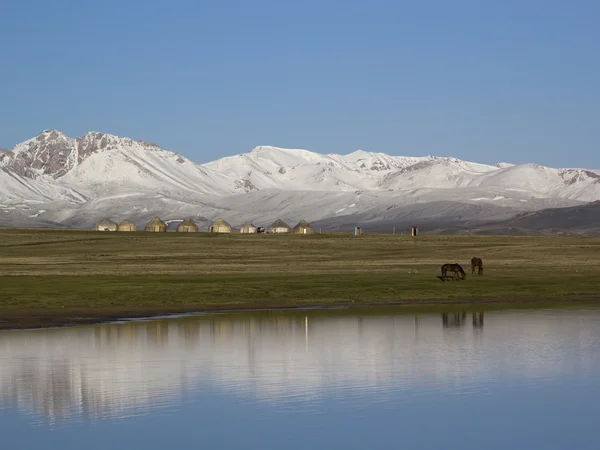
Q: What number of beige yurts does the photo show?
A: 8